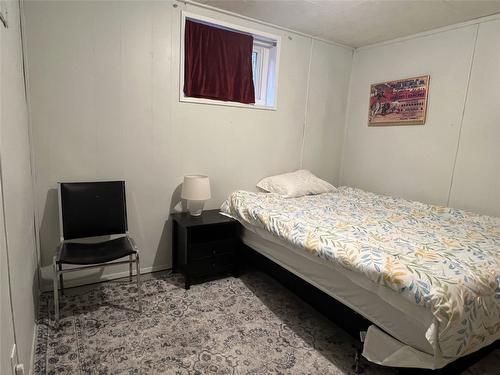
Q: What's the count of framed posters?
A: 1